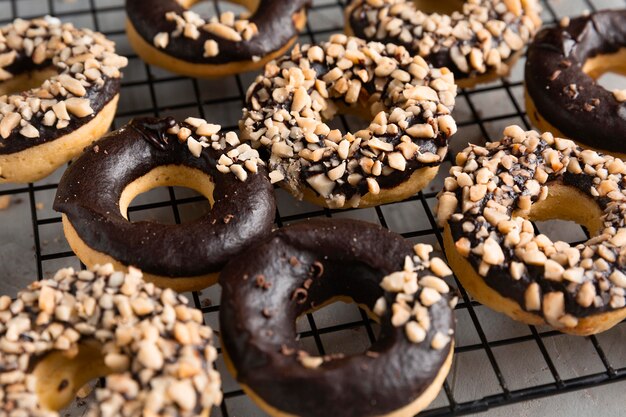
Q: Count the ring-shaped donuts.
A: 9